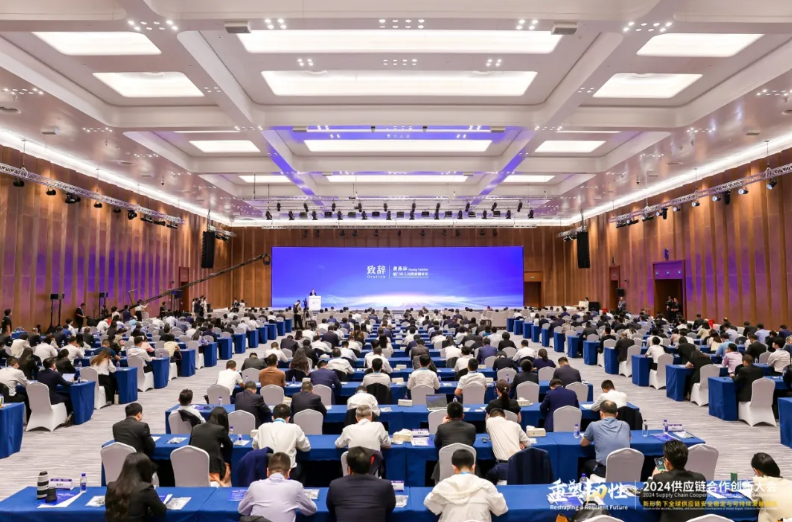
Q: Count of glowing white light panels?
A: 12